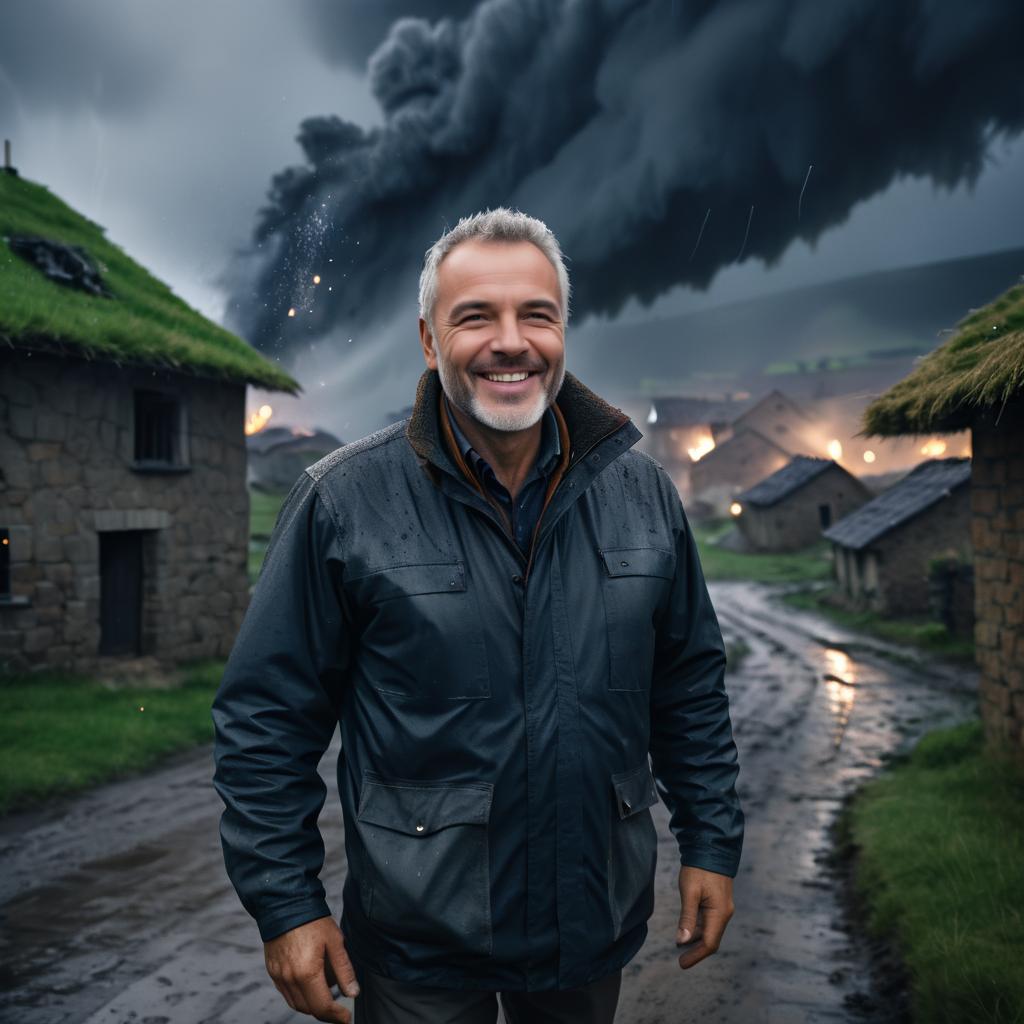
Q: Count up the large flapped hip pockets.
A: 2